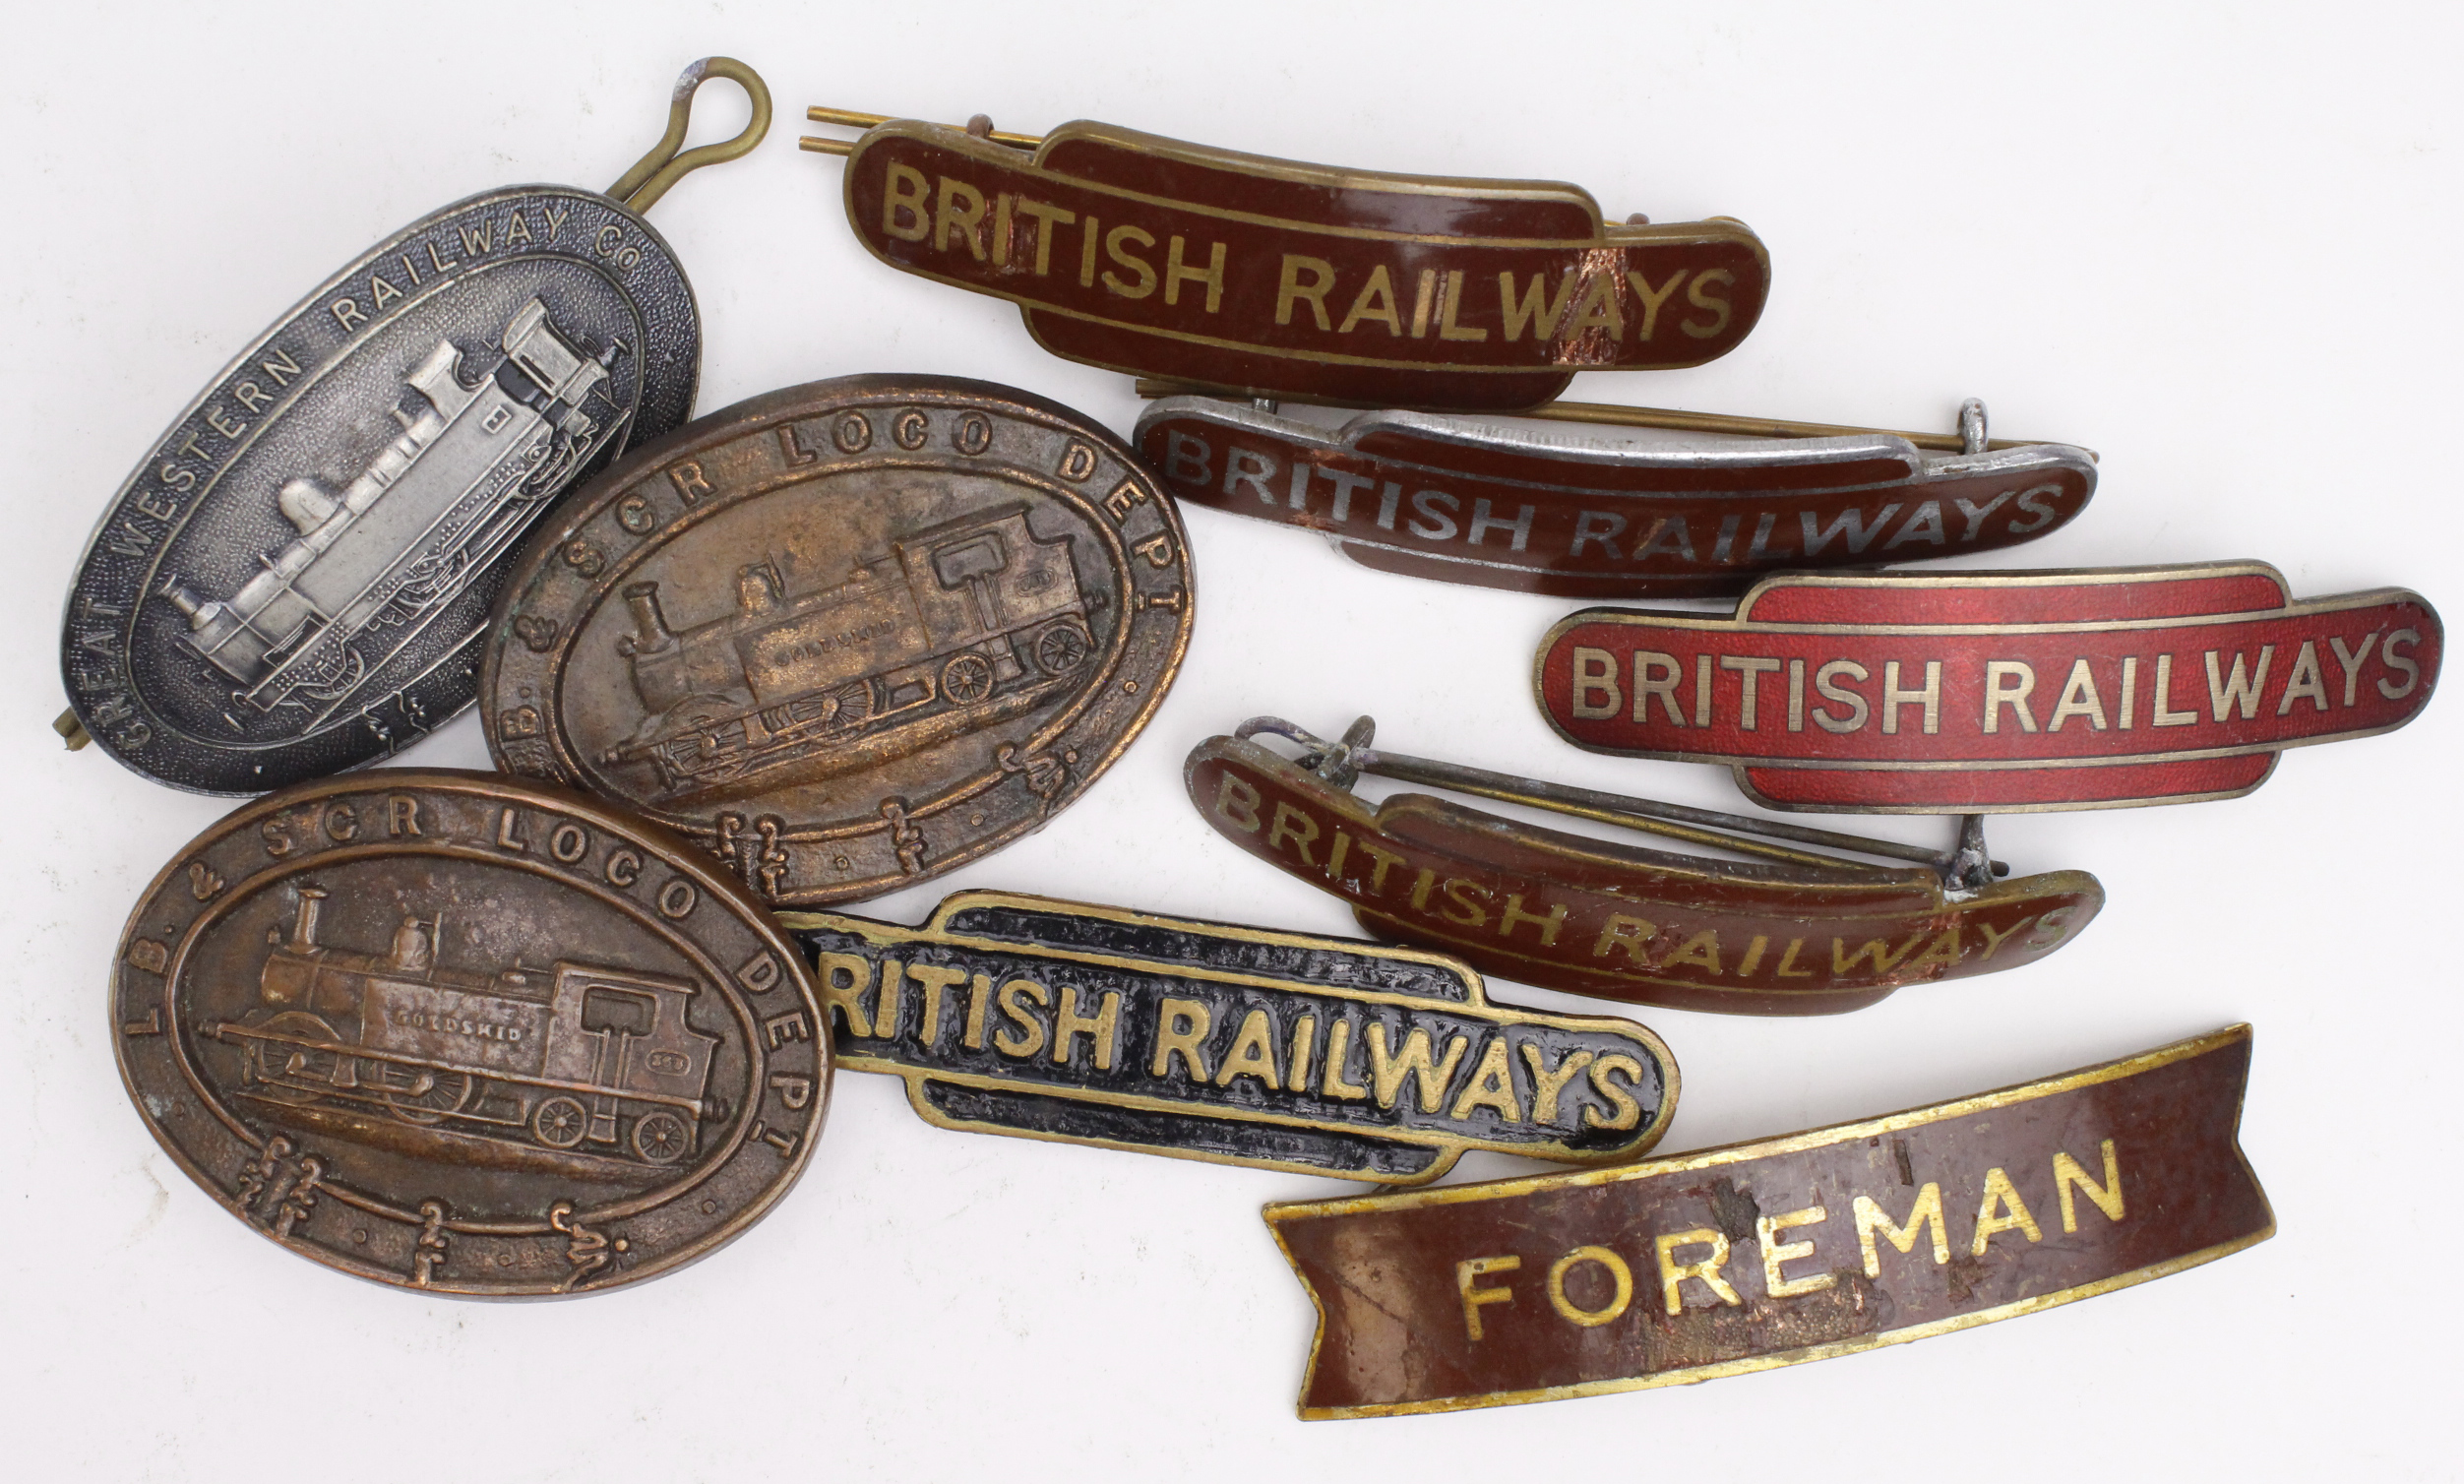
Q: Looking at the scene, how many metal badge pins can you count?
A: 9